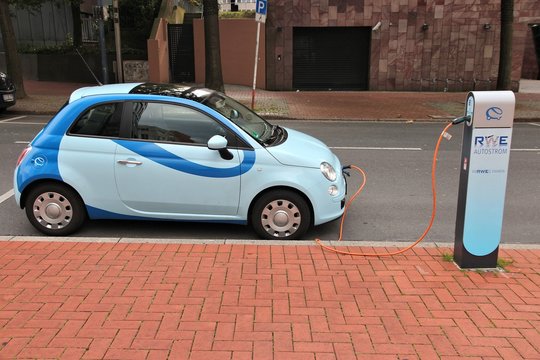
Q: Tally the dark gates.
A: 2